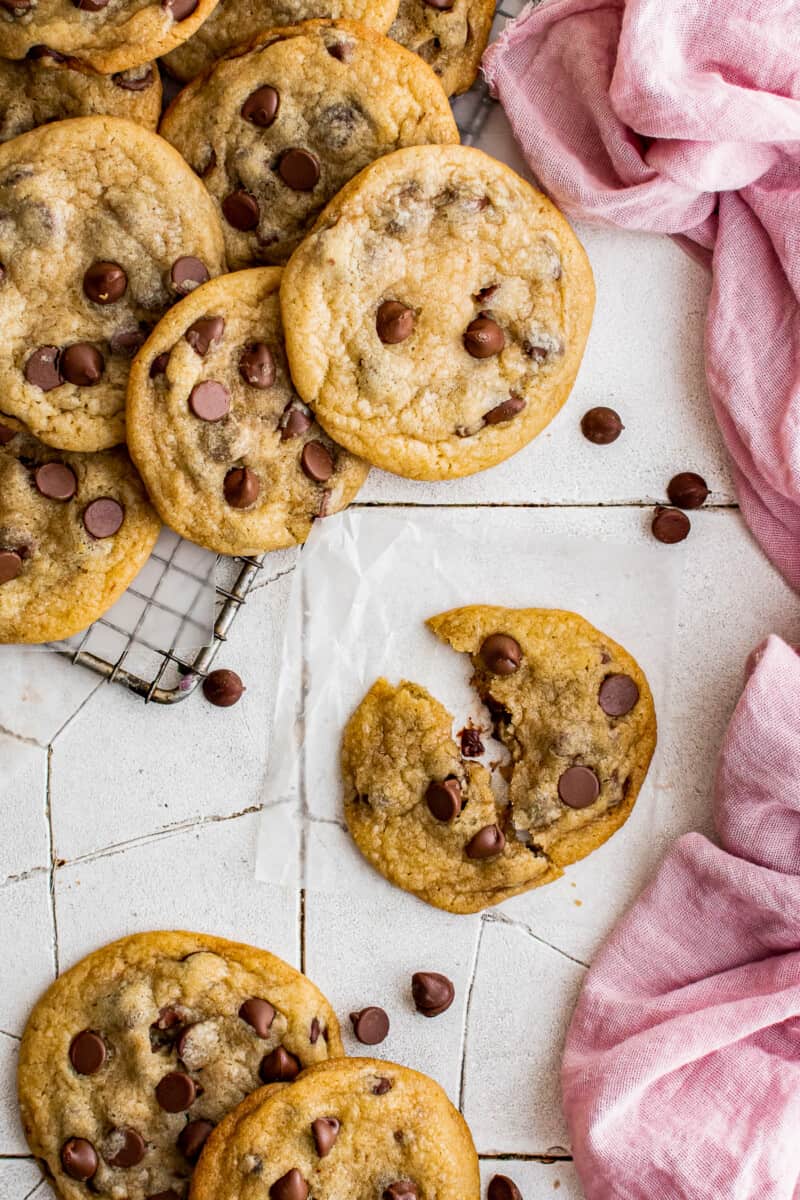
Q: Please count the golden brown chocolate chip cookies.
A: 12